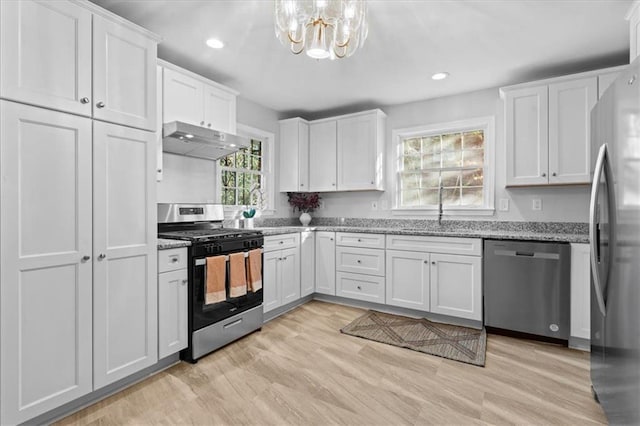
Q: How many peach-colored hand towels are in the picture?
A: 3